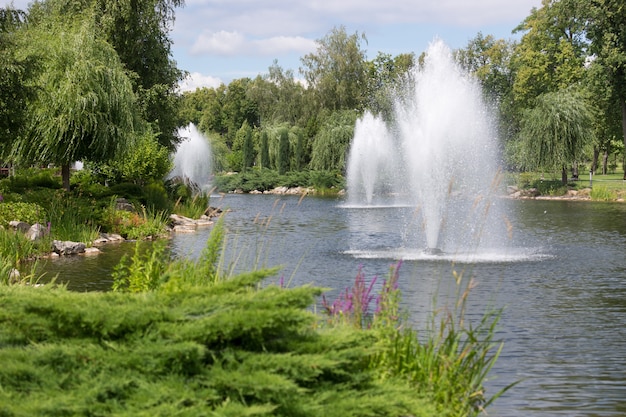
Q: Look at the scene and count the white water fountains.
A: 3